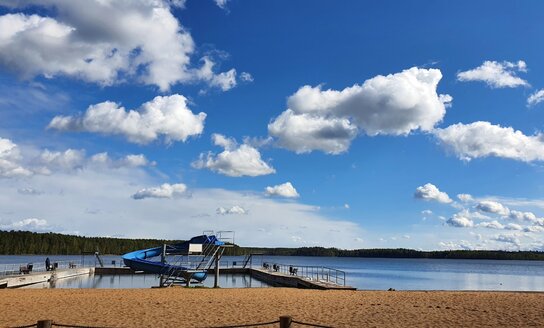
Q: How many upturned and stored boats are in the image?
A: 0